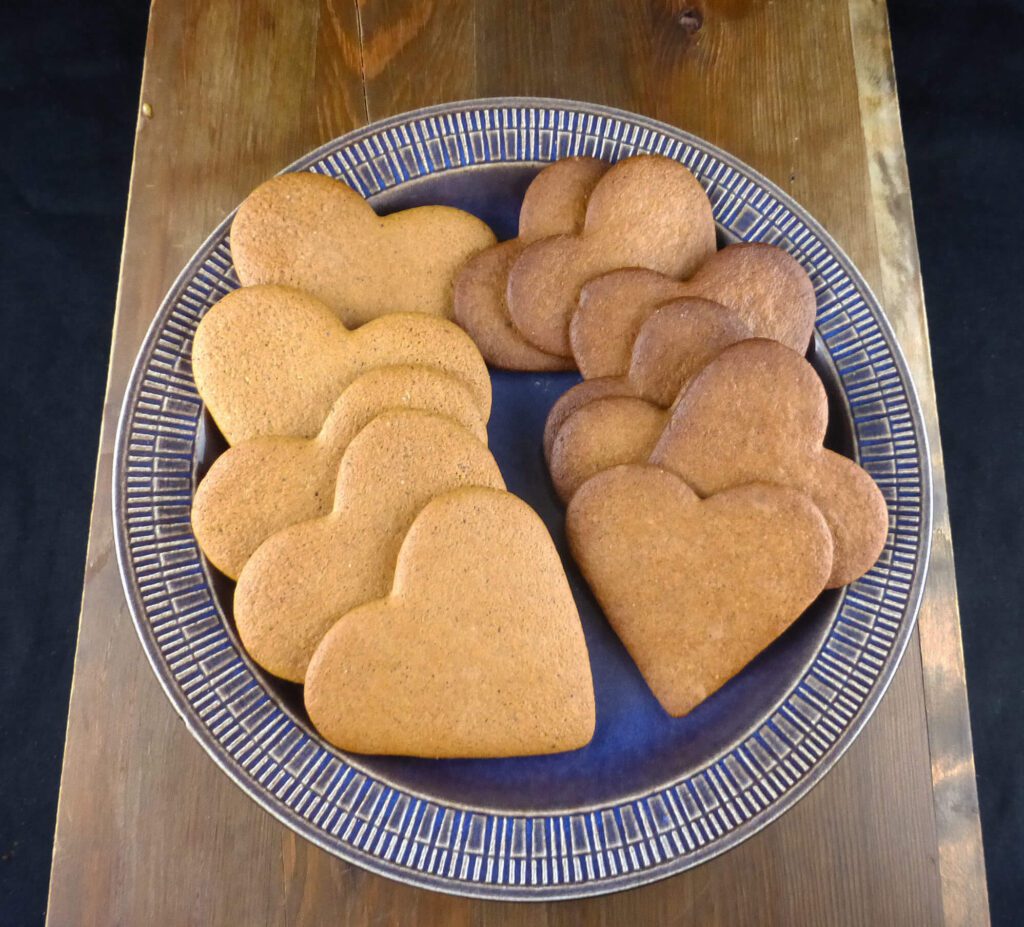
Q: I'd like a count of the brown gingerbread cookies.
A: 7